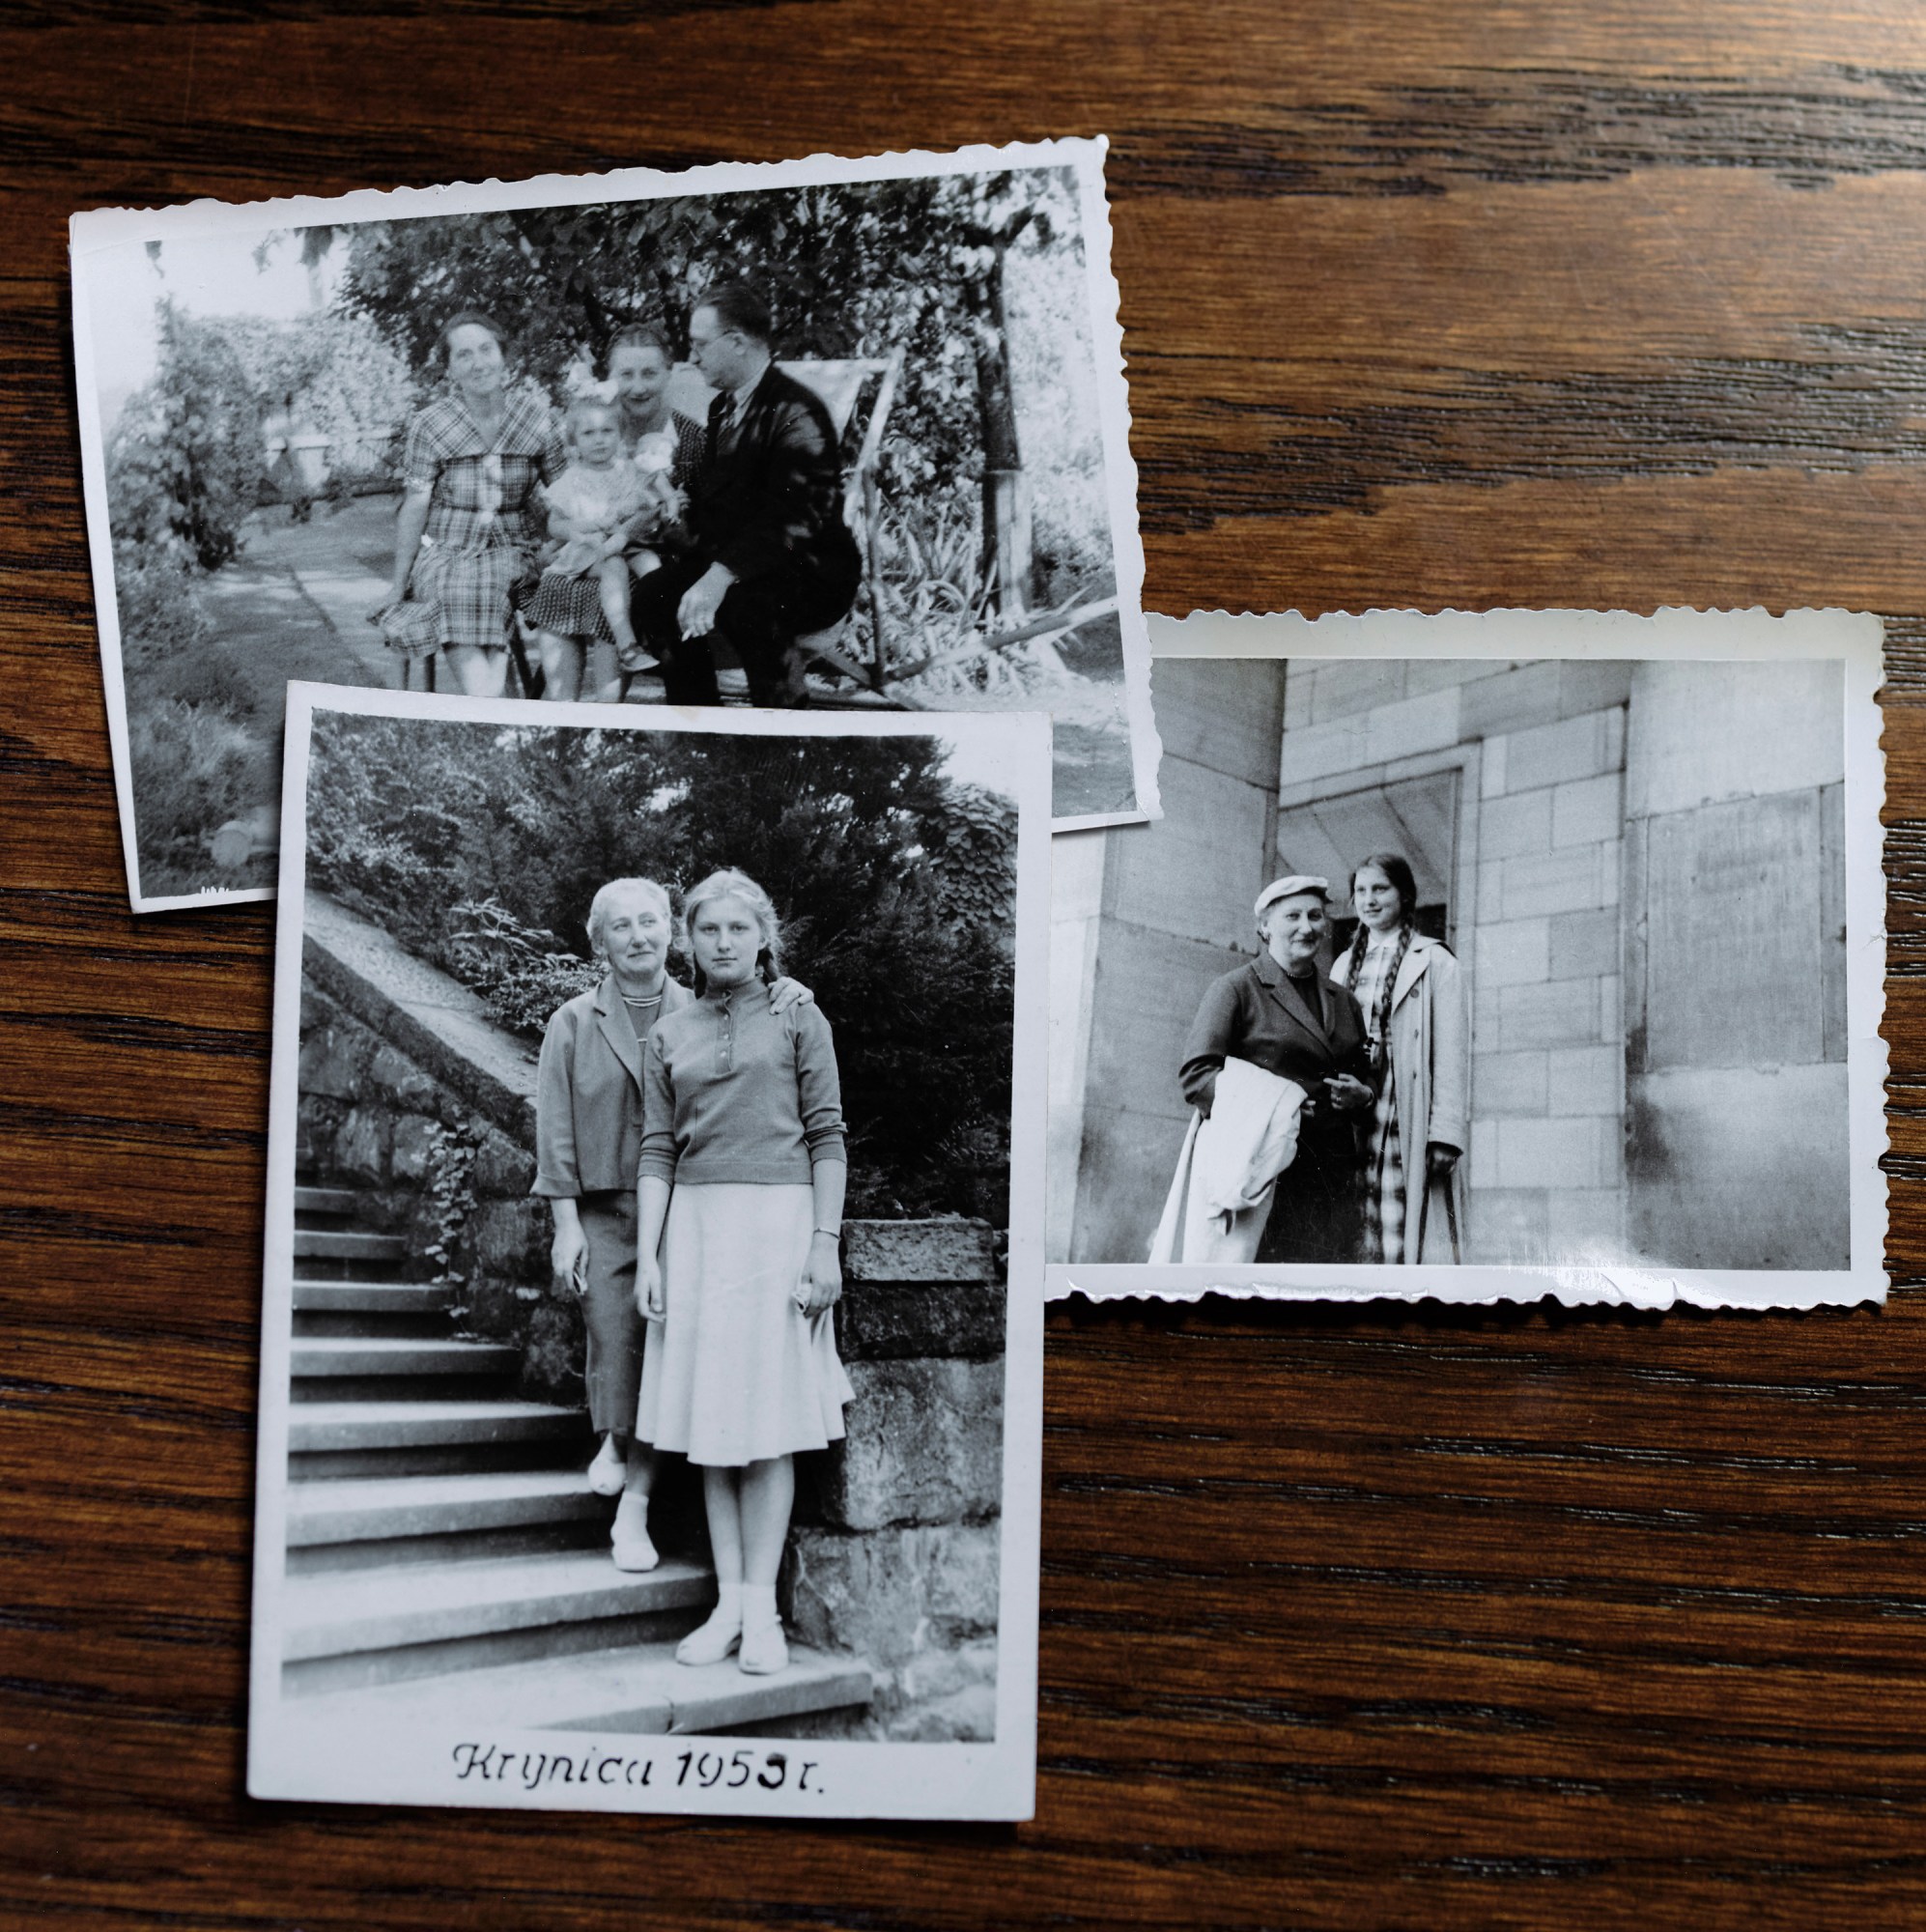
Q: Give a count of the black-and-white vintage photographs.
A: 3